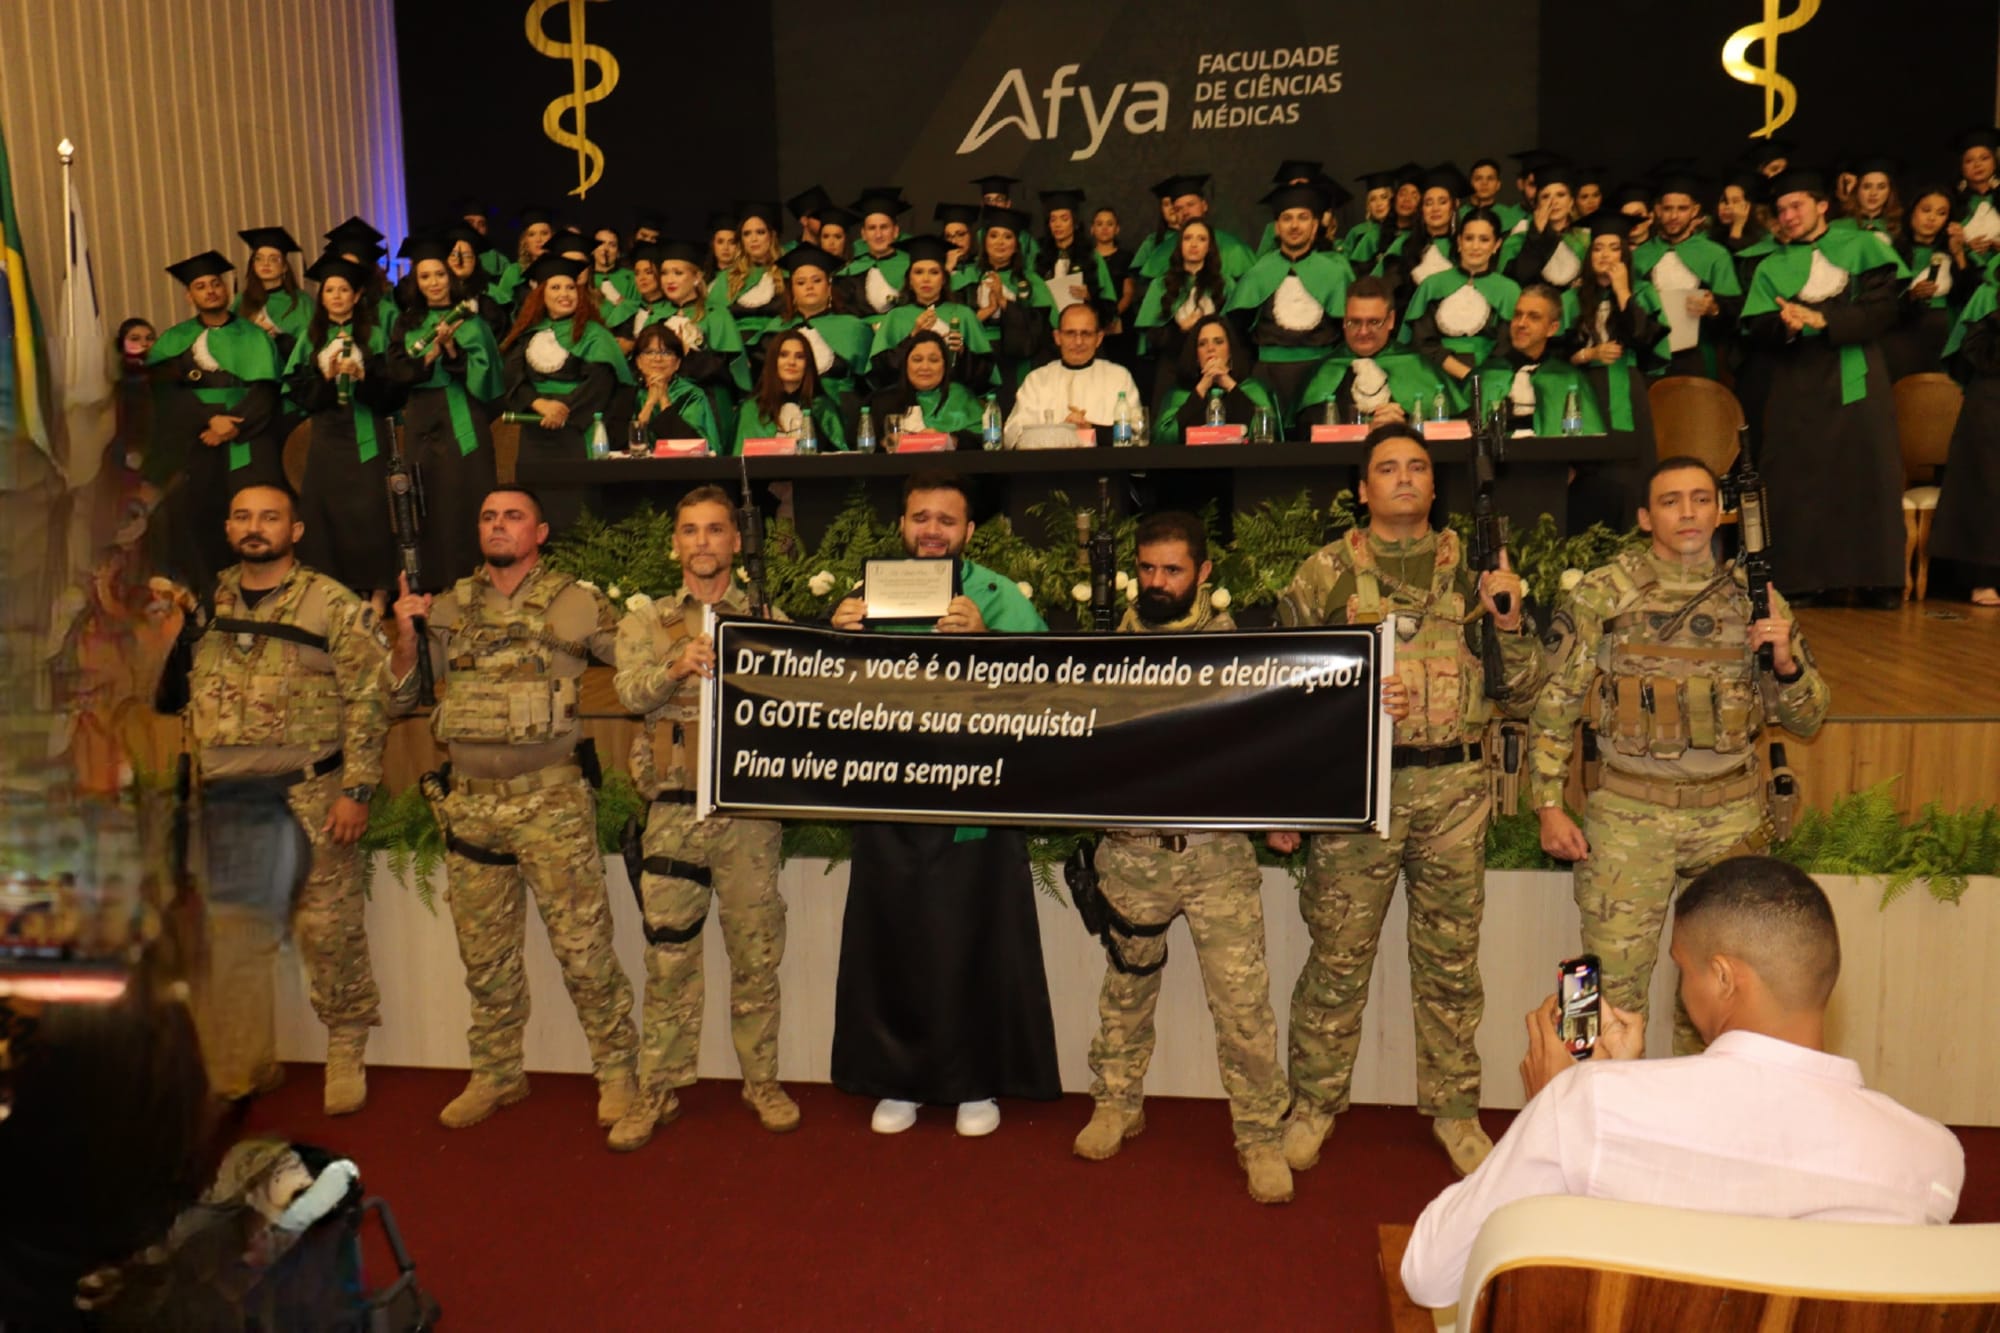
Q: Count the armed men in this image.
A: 6